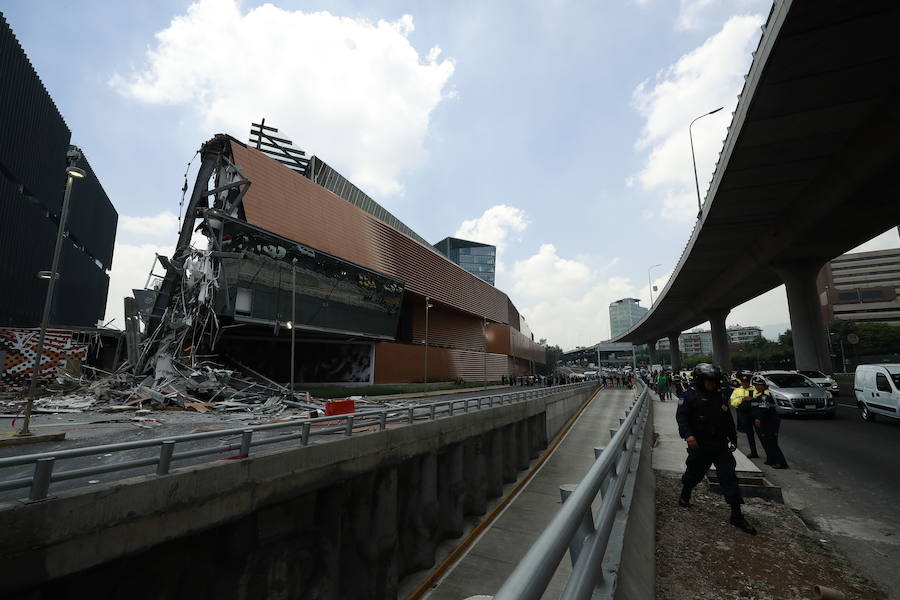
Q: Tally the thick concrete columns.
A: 4